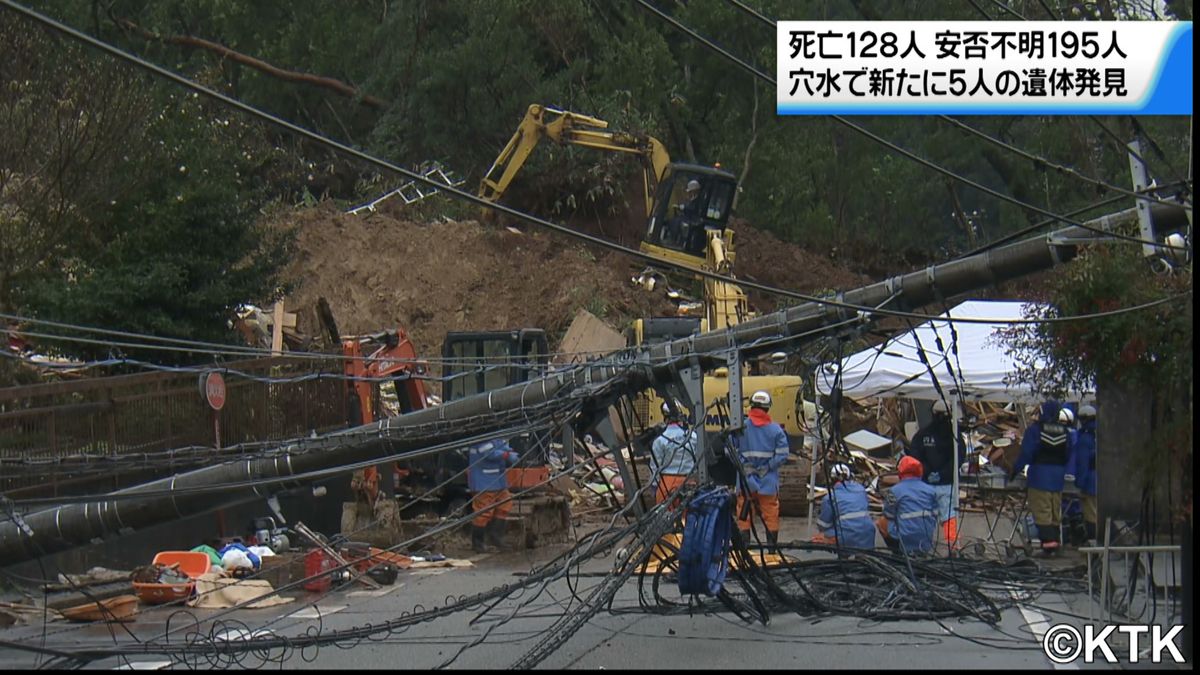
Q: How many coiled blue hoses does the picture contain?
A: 1